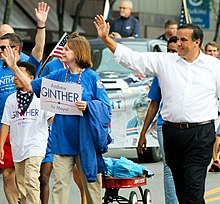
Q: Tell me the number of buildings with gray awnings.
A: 1